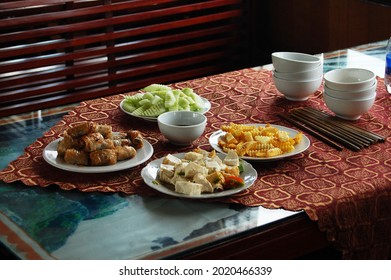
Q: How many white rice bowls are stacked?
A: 6